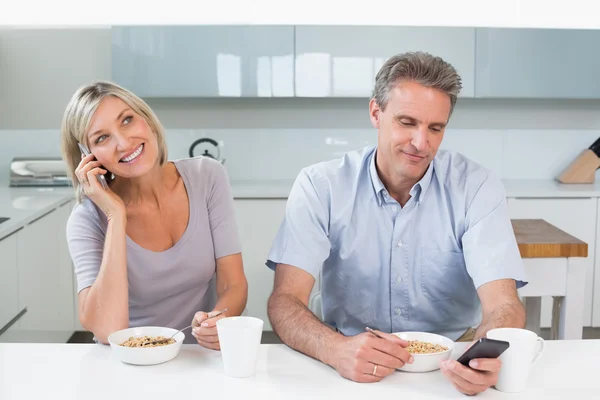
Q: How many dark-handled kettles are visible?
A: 1